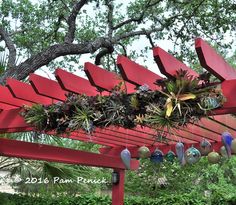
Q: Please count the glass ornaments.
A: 11